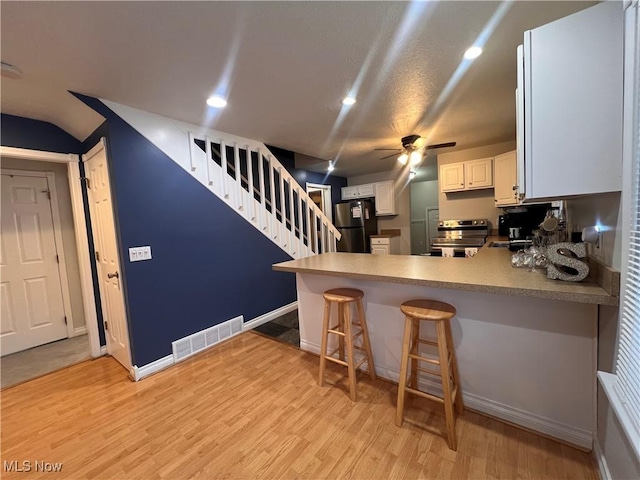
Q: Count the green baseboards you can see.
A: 0